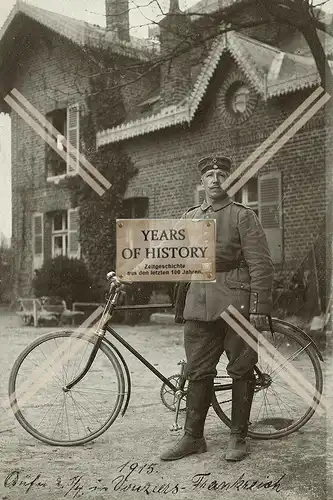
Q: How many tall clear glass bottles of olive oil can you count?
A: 0